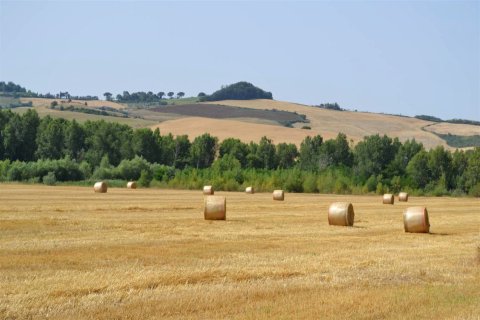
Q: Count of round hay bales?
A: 10